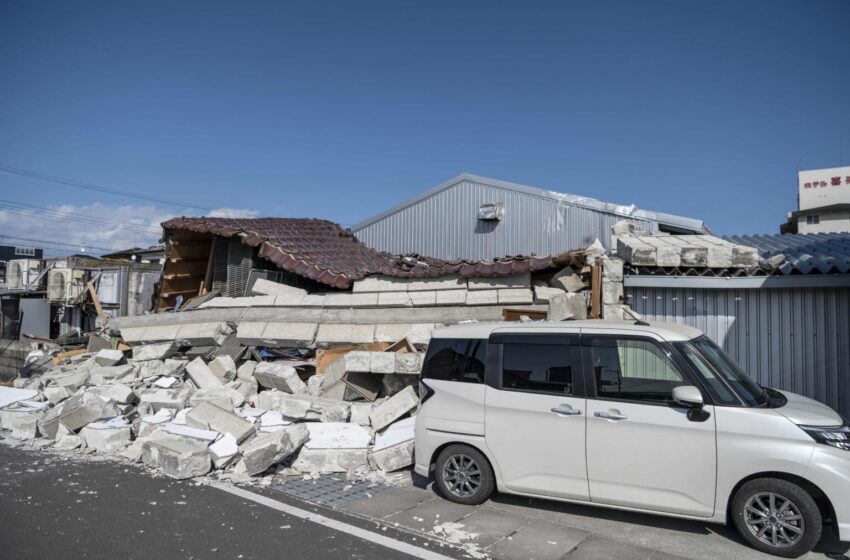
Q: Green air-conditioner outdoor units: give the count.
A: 0